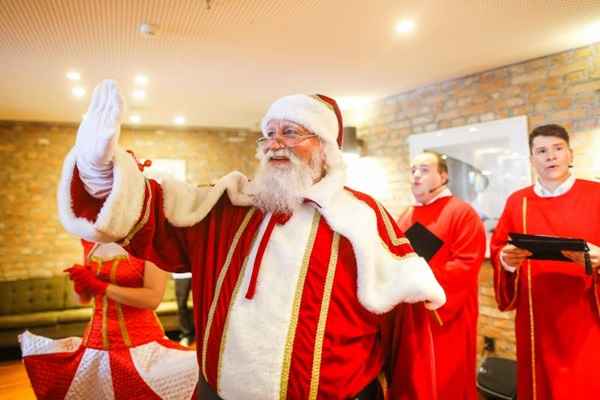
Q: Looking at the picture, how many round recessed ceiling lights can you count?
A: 7